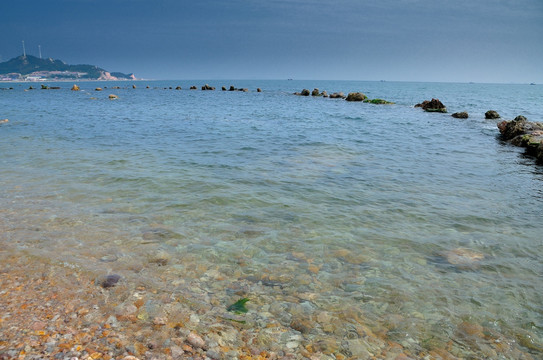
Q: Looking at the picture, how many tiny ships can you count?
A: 4